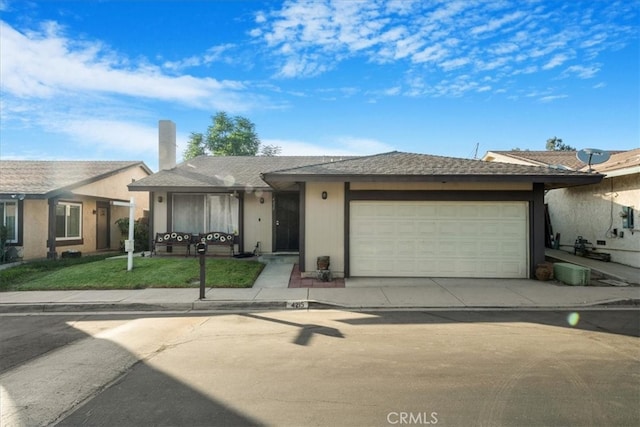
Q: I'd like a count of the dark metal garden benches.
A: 2